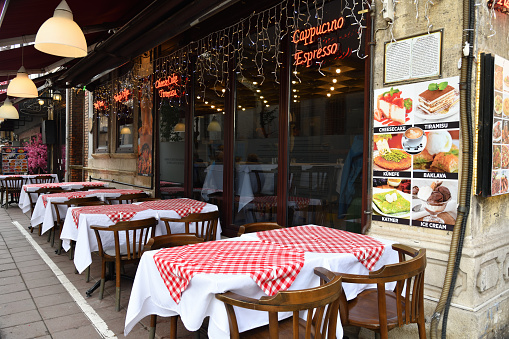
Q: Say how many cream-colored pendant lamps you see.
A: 3